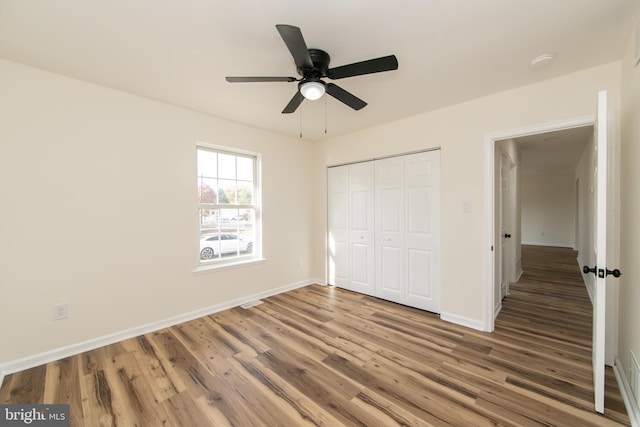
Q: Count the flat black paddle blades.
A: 5